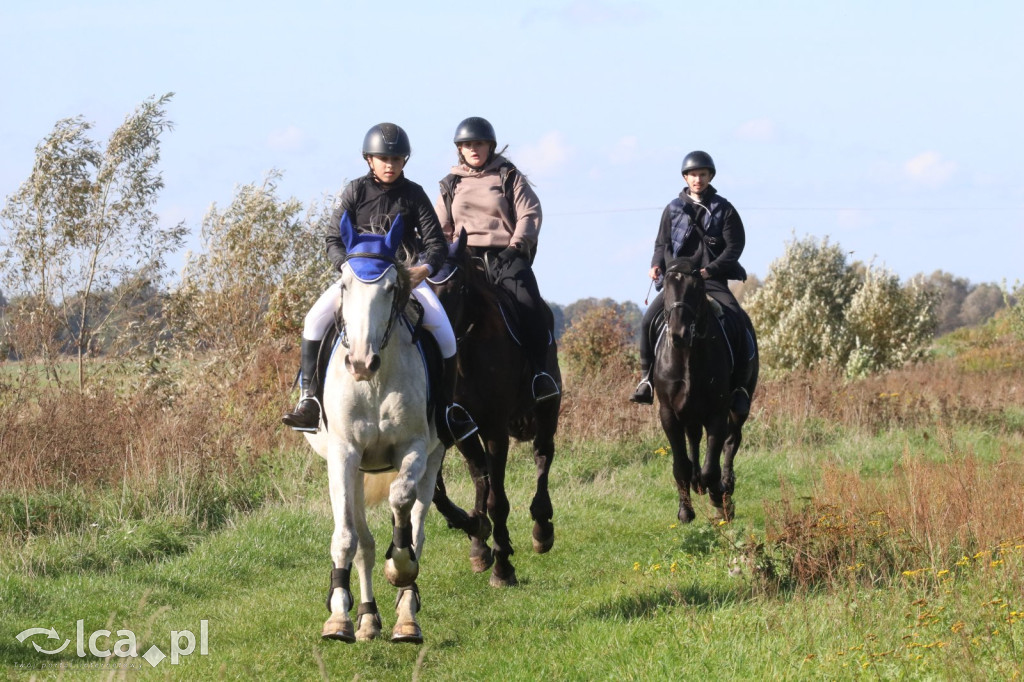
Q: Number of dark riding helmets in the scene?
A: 3